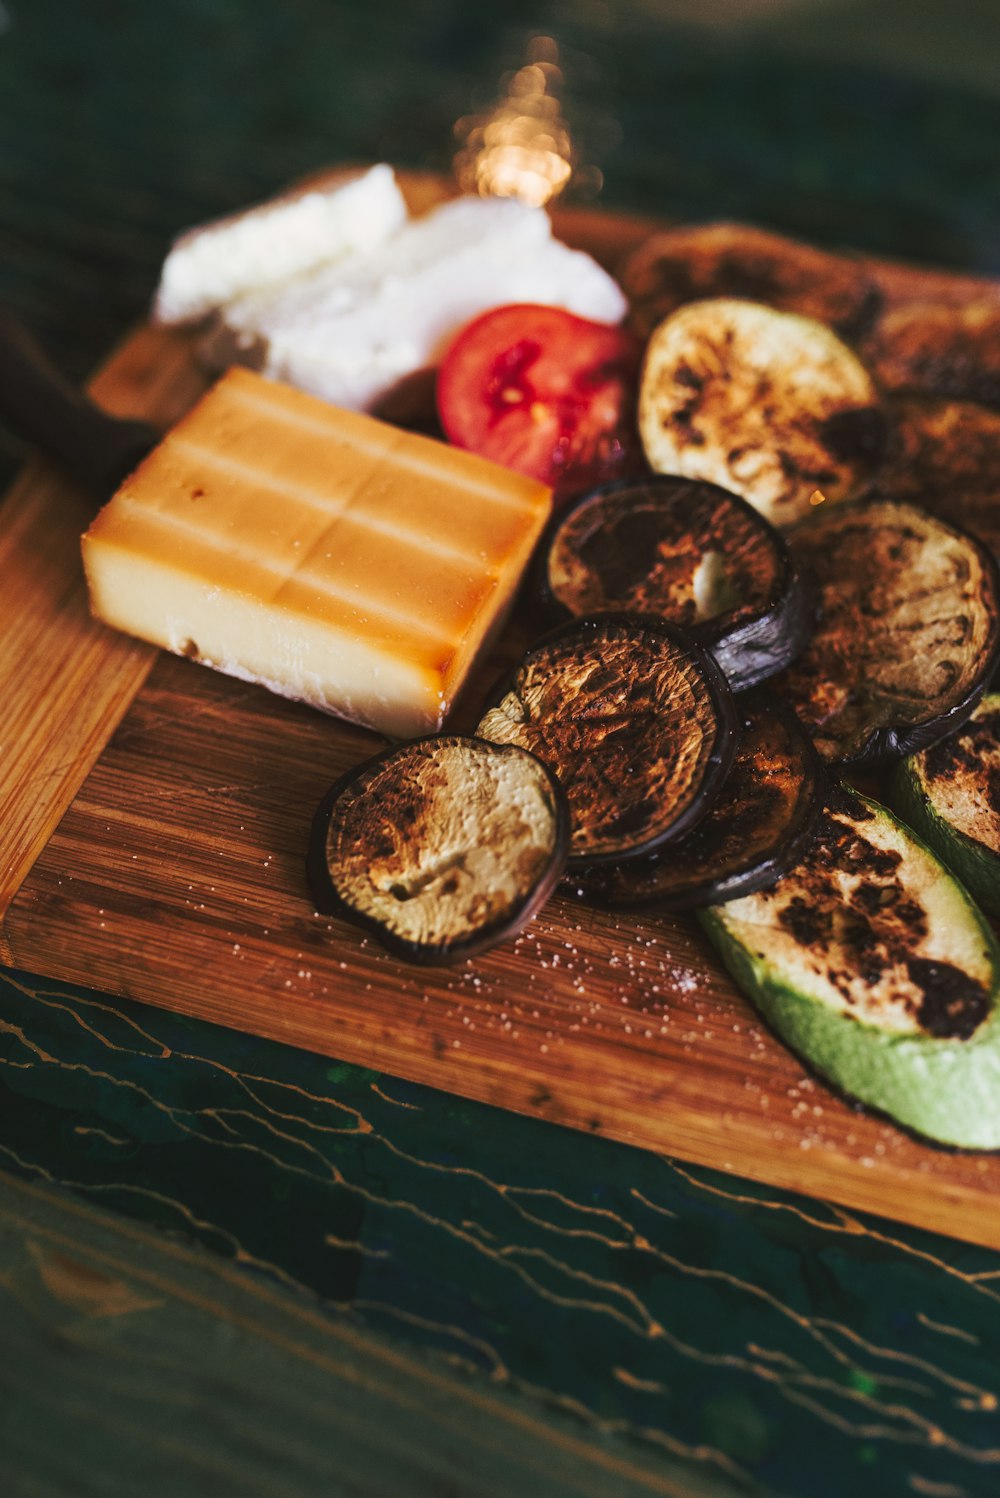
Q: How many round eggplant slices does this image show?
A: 5